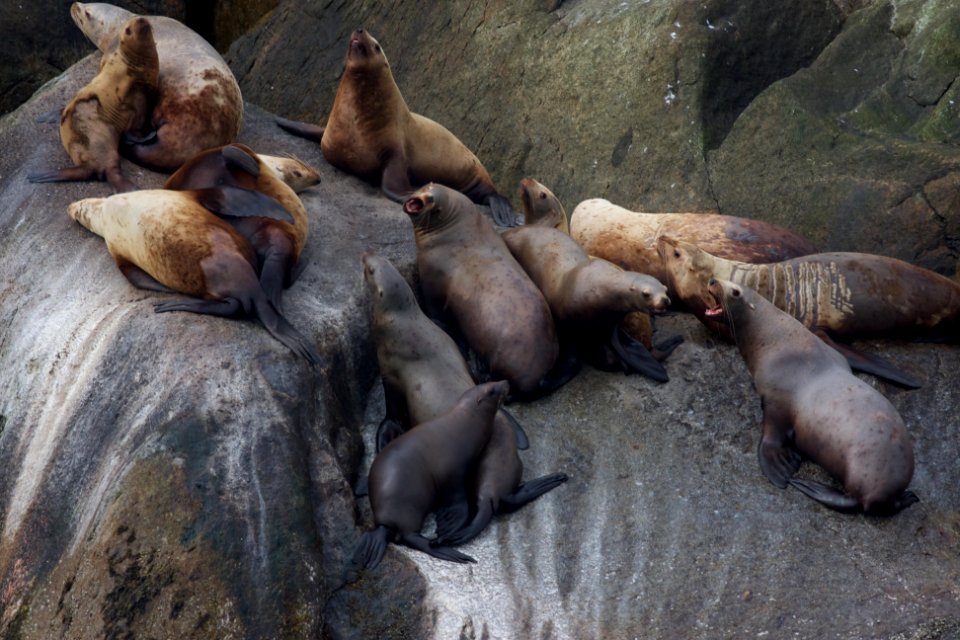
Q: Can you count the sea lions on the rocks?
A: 13